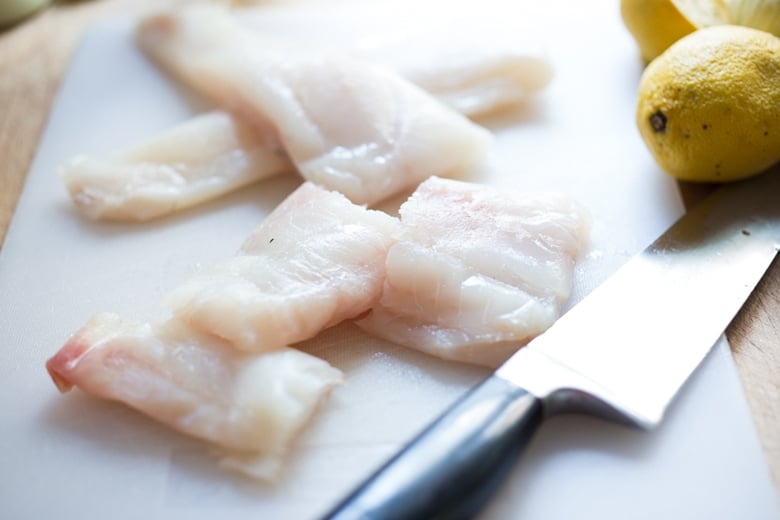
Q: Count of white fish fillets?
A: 5